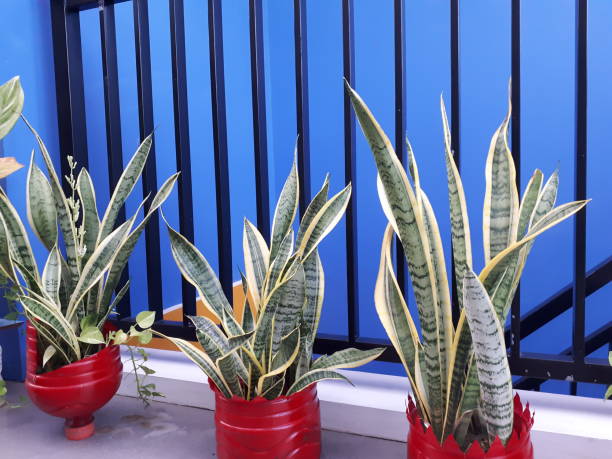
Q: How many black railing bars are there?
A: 12